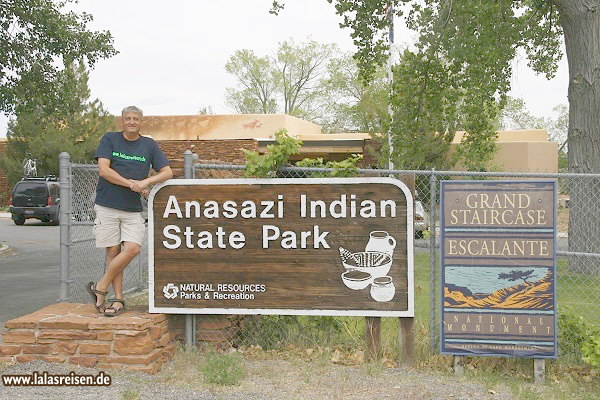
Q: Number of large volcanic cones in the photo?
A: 0